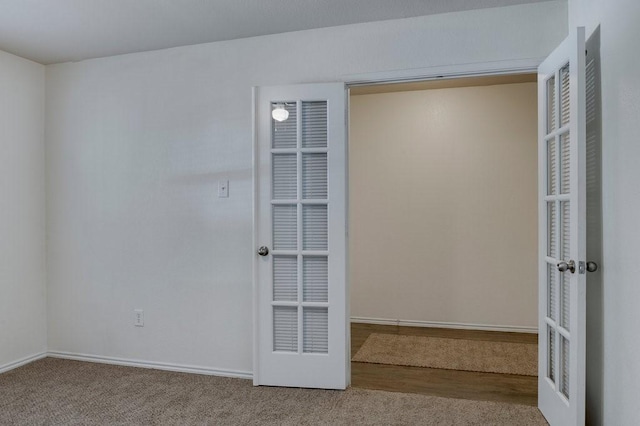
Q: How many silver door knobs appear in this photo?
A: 3